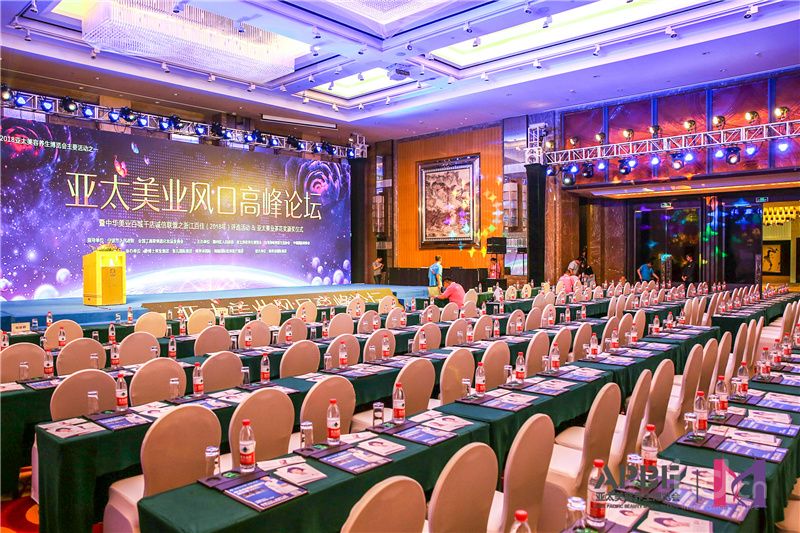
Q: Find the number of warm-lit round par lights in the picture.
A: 9